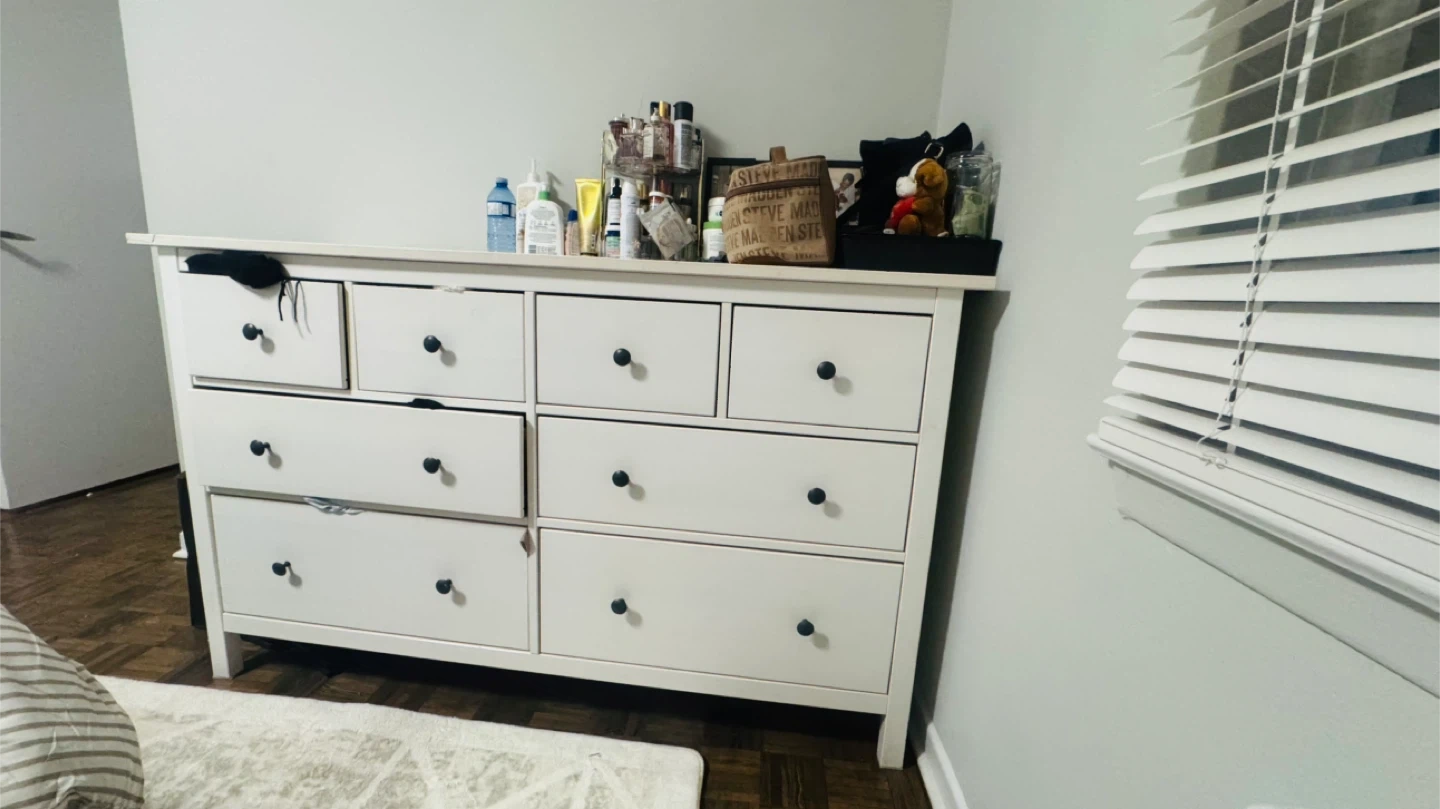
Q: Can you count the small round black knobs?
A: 12